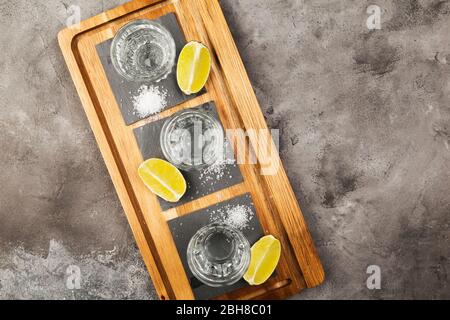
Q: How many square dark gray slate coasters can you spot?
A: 3